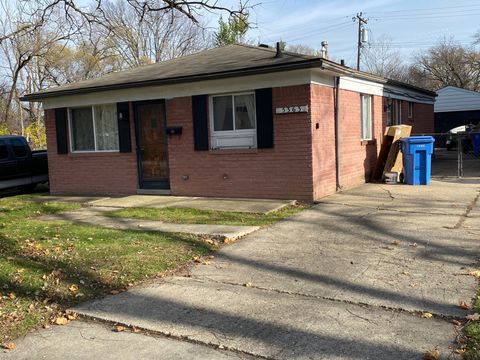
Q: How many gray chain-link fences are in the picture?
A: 1